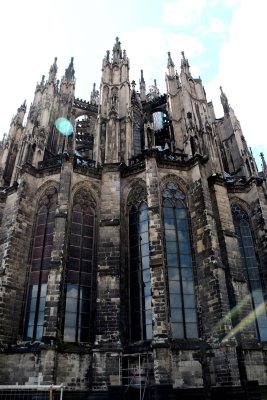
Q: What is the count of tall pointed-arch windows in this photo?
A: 5